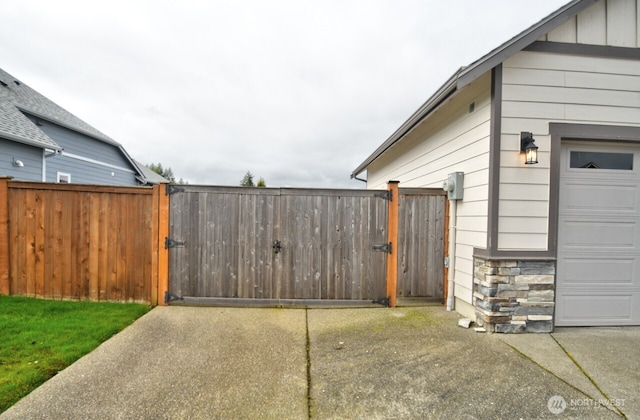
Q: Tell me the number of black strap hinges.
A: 6